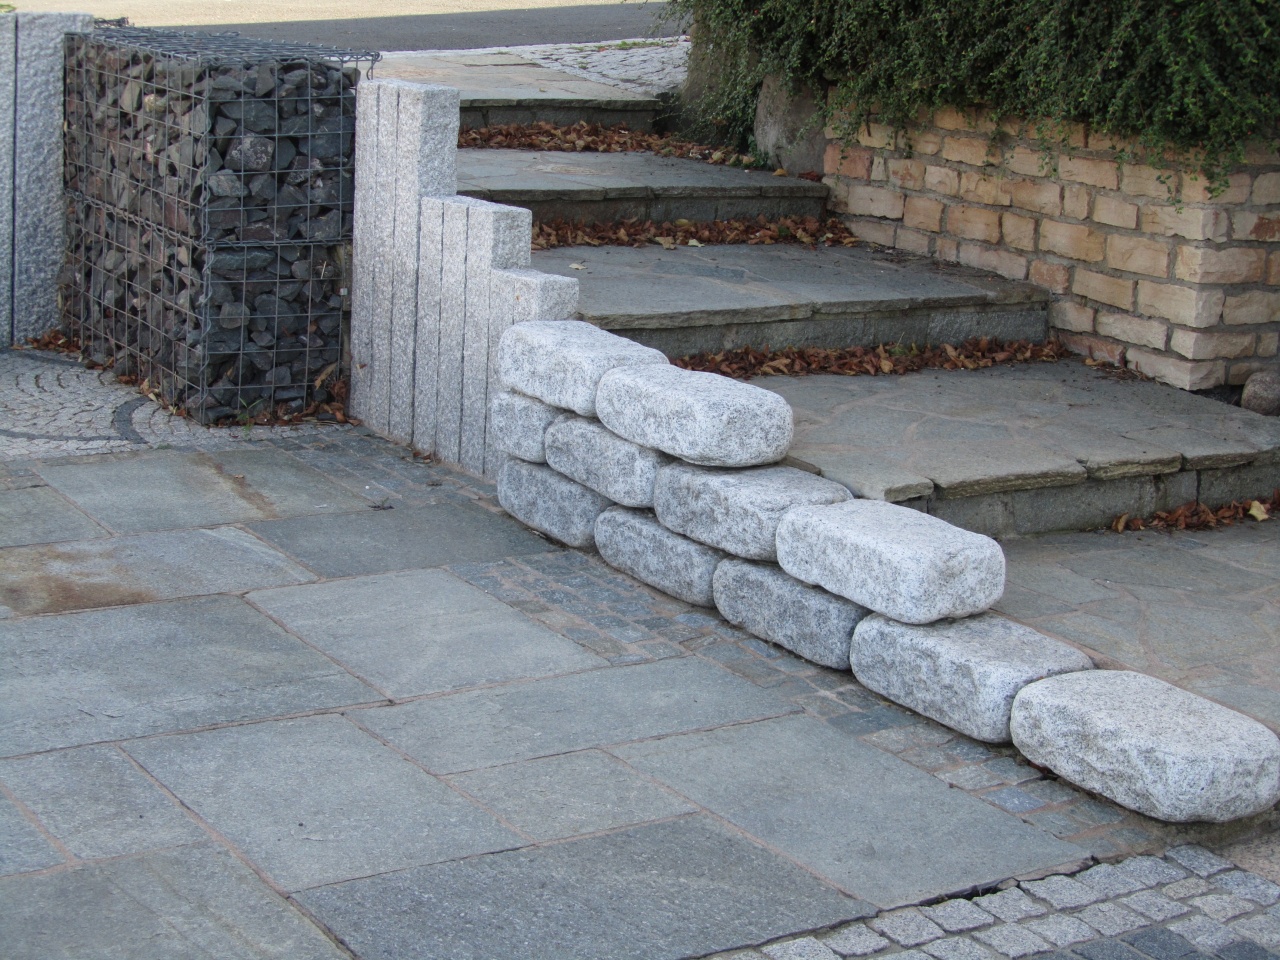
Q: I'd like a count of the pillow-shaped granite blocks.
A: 11